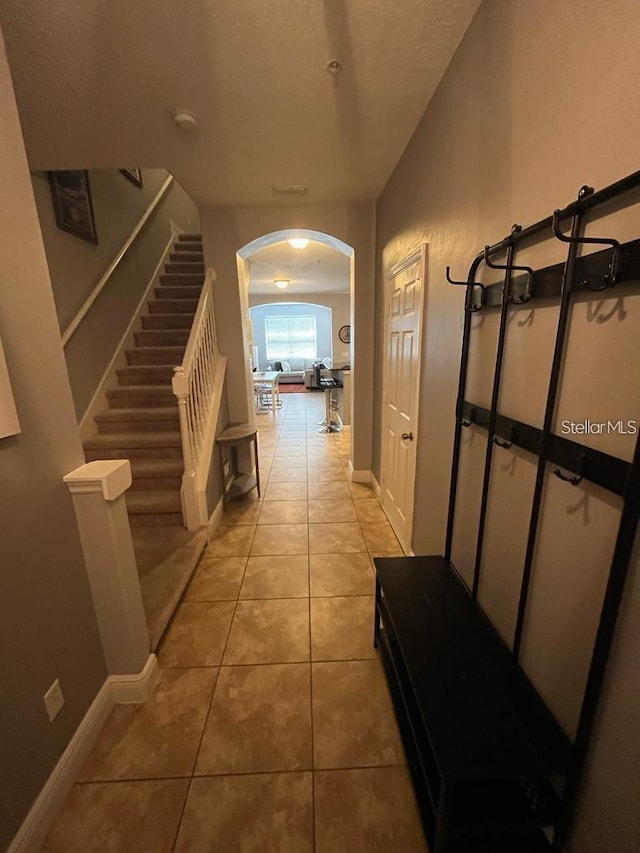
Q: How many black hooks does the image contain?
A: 6